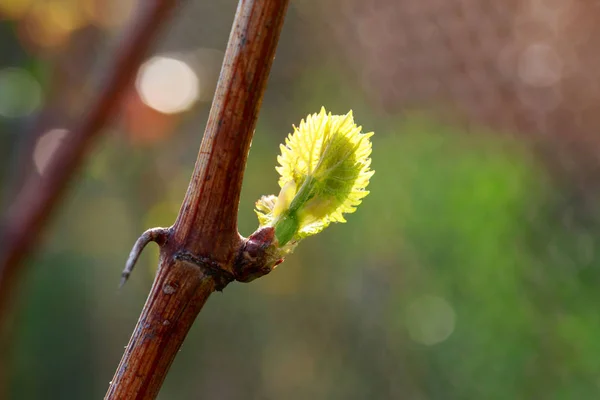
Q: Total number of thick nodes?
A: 1